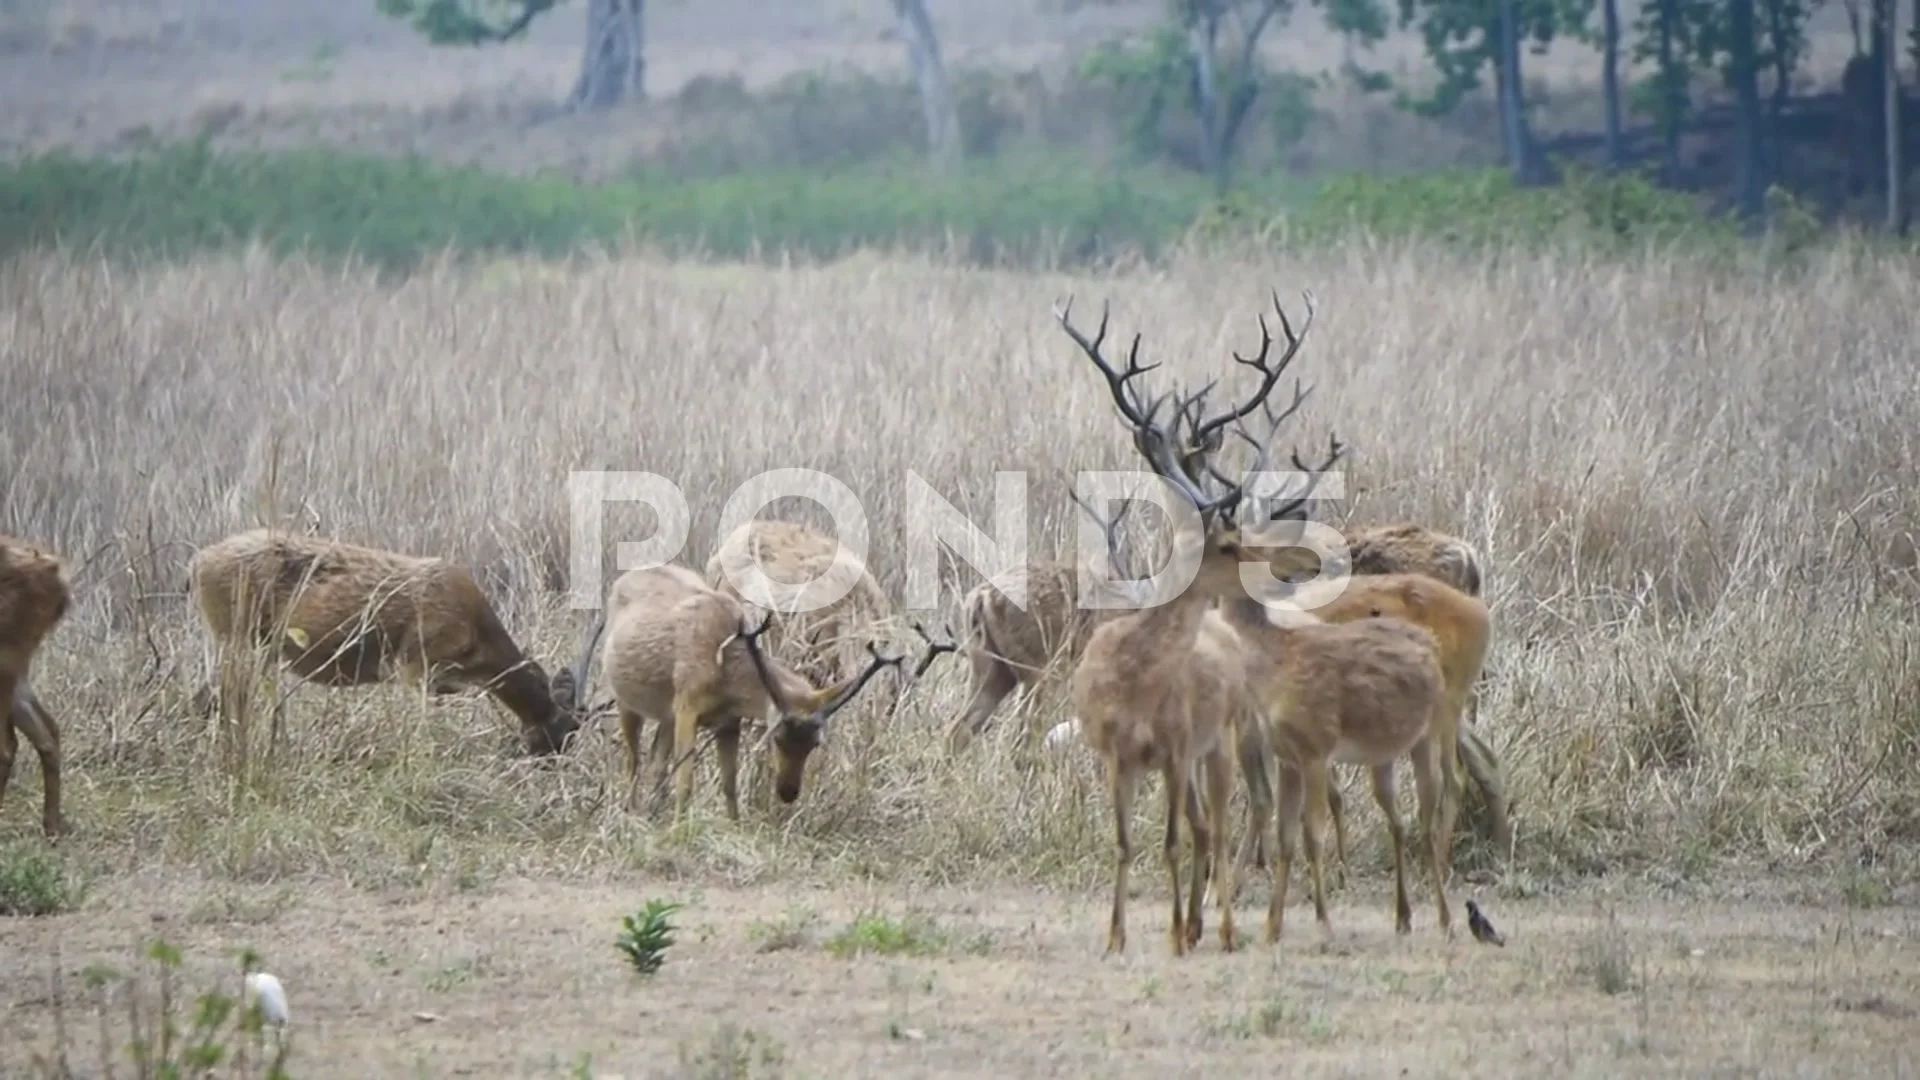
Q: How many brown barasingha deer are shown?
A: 9